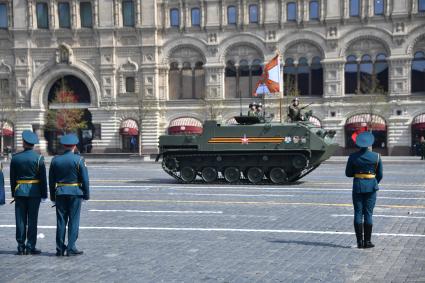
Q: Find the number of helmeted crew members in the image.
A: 3